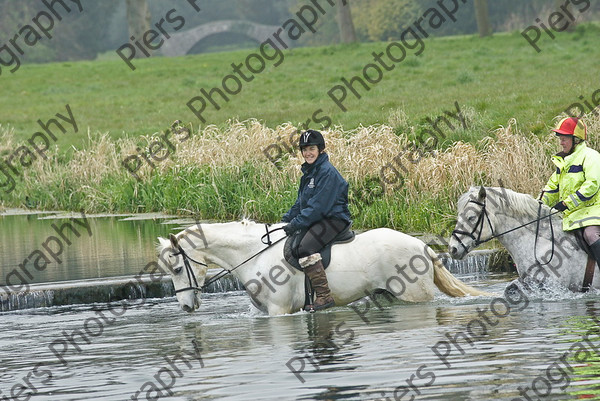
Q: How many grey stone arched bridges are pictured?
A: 1